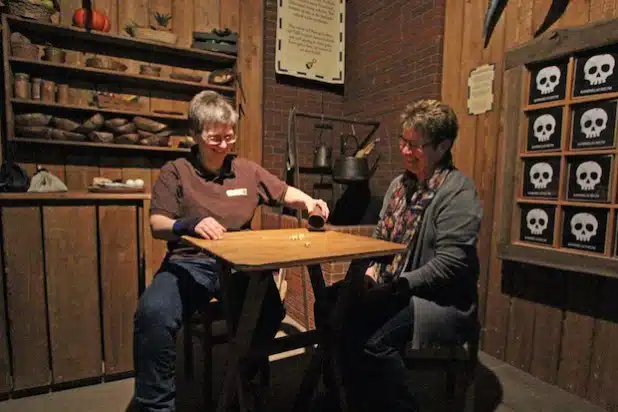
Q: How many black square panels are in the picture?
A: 8